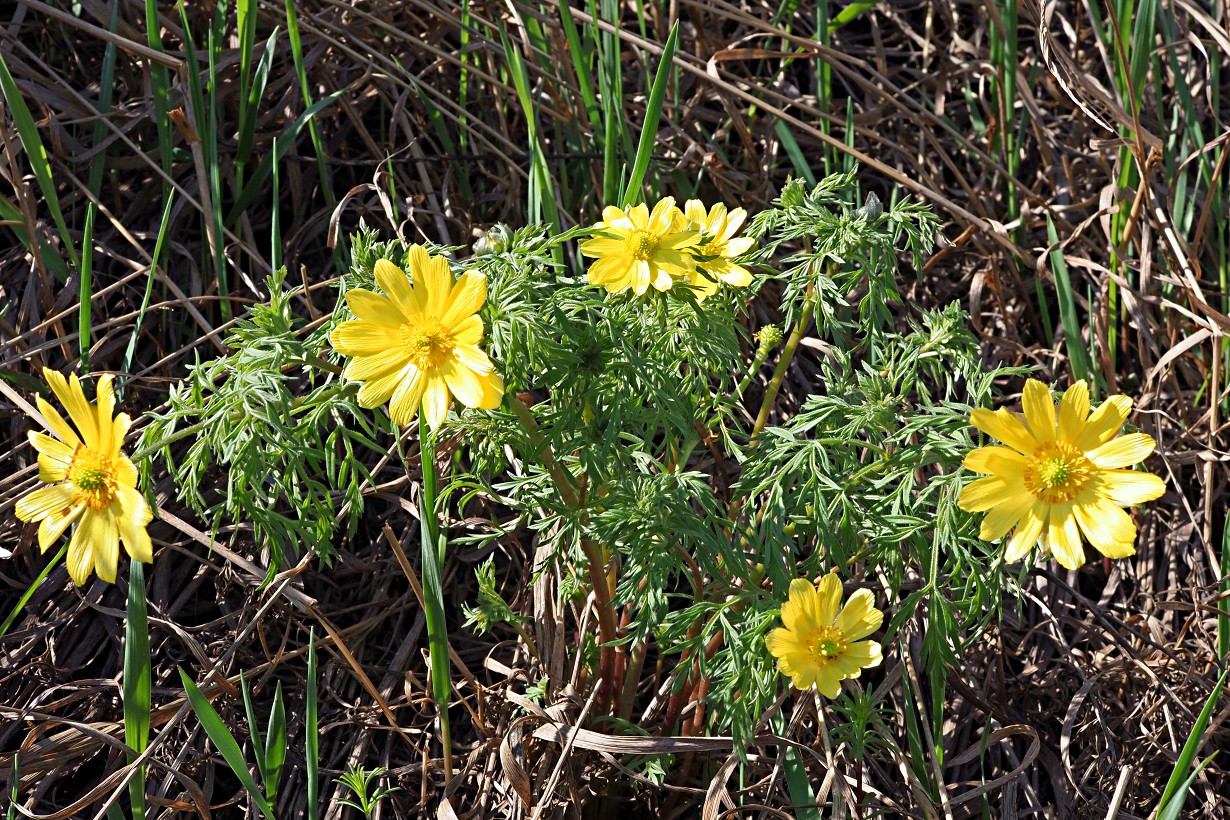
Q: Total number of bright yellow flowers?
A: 6